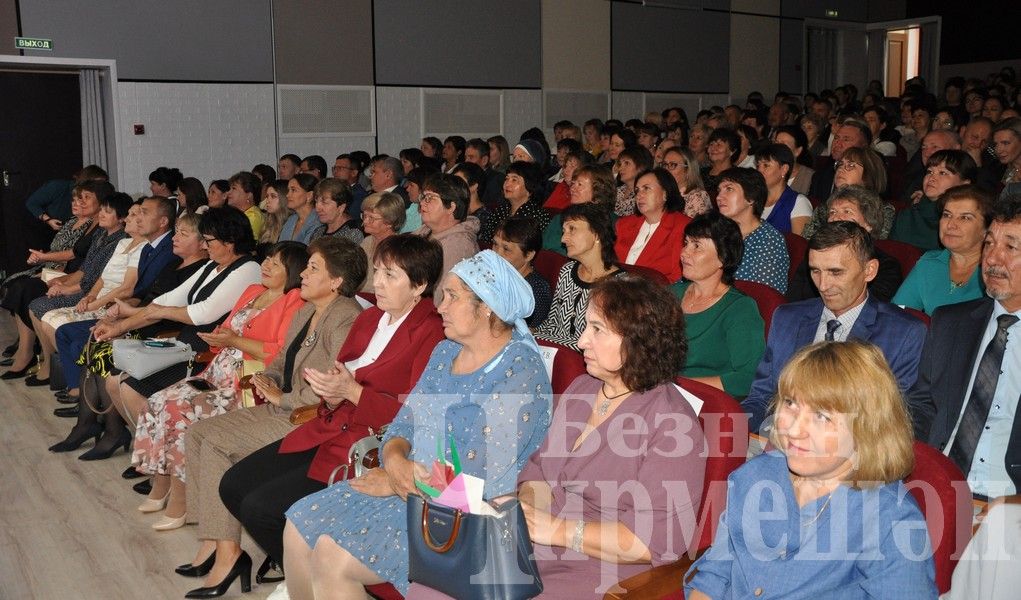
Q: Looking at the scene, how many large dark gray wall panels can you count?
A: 3